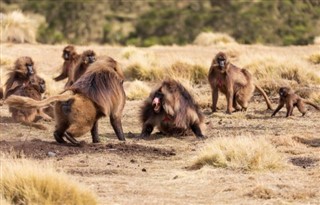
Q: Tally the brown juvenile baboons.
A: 1